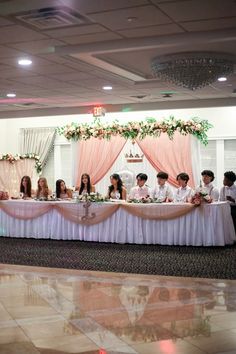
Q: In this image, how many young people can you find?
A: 10